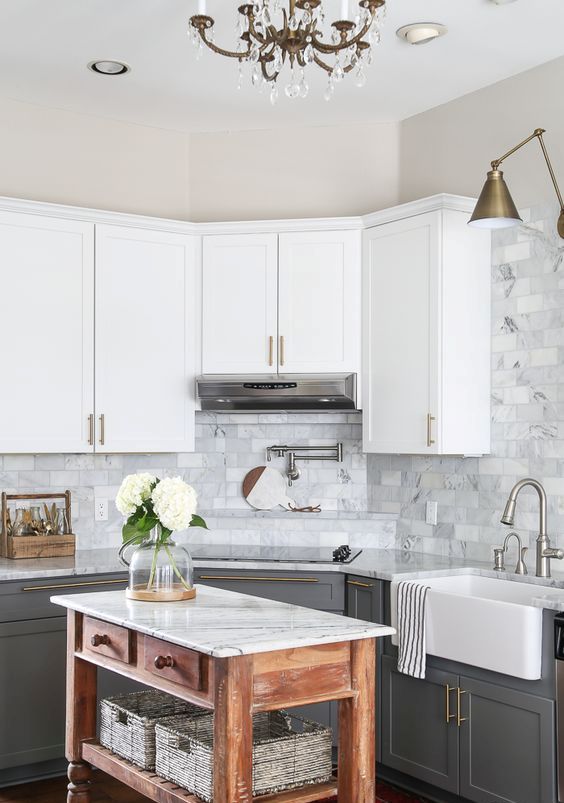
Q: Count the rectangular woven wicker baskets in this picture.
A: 2